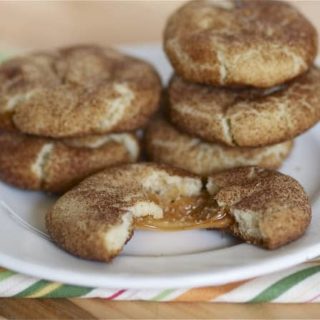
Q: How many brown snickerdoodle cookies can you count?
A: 6